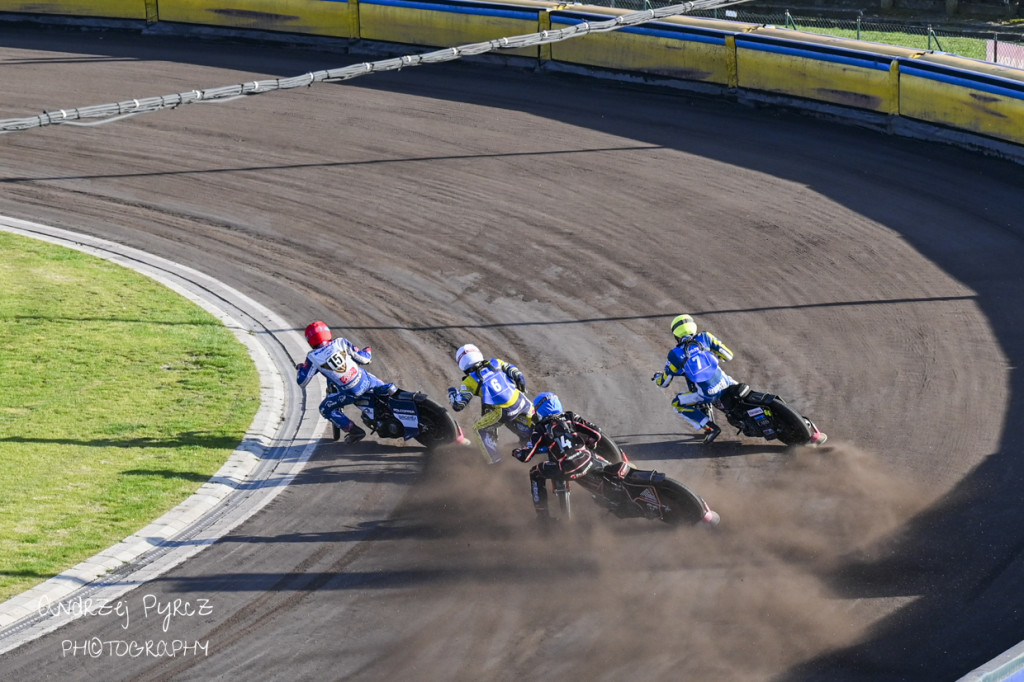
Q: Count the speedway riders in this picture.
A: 4